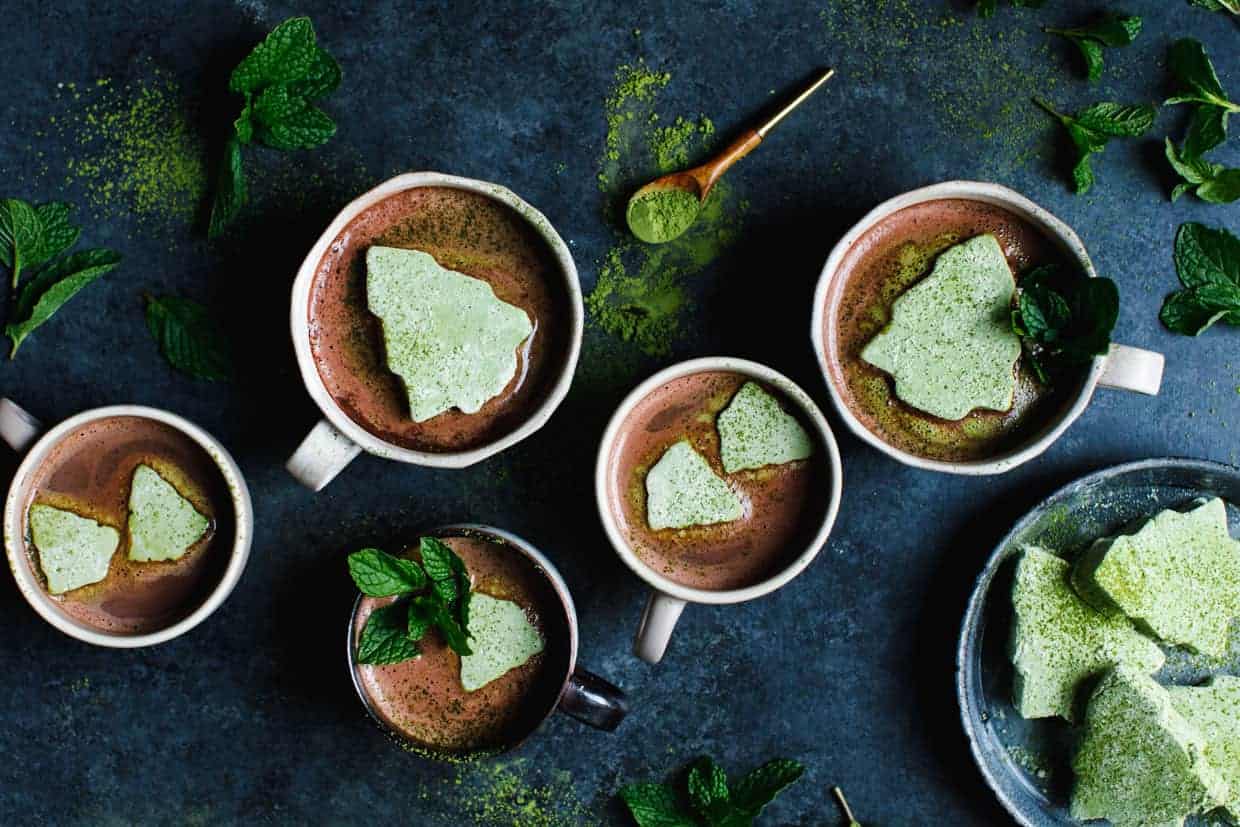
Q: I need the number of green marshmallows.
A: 11